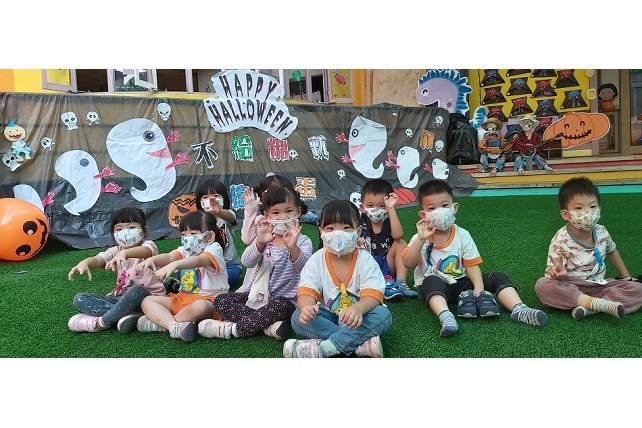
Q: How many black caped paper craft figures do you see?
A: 13